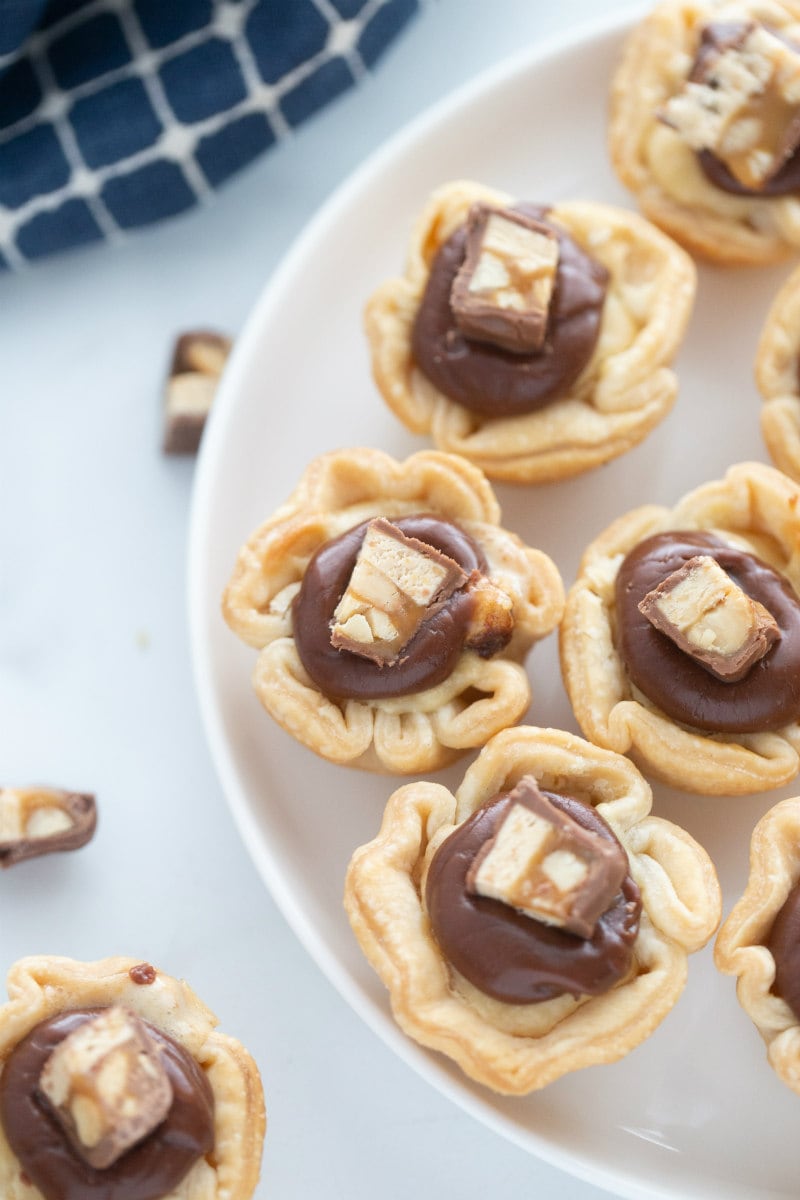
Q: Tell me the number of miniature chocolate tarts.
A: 8